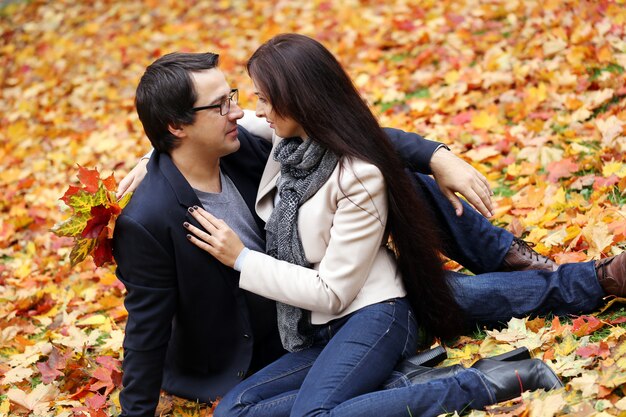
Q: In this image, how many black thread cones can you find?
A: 0